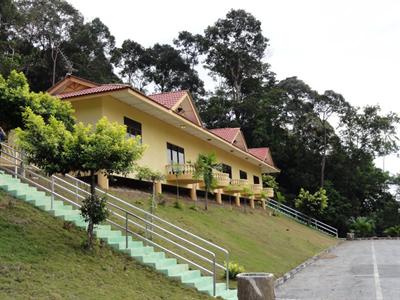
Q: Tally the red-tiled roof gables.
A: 4